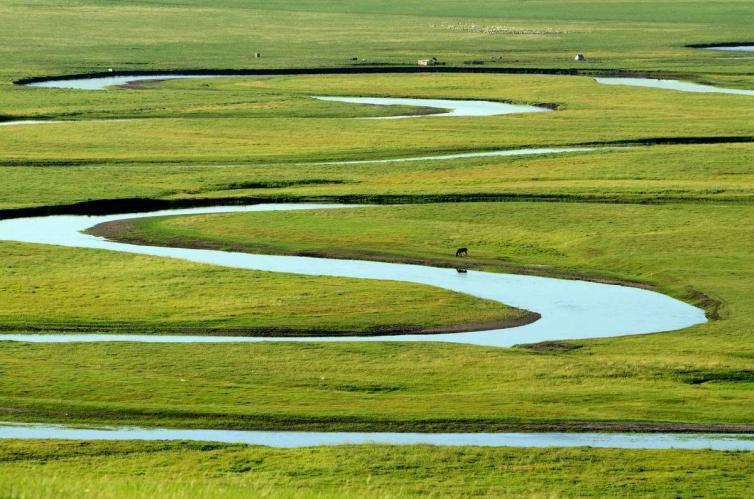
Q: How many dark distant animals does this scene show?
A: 1